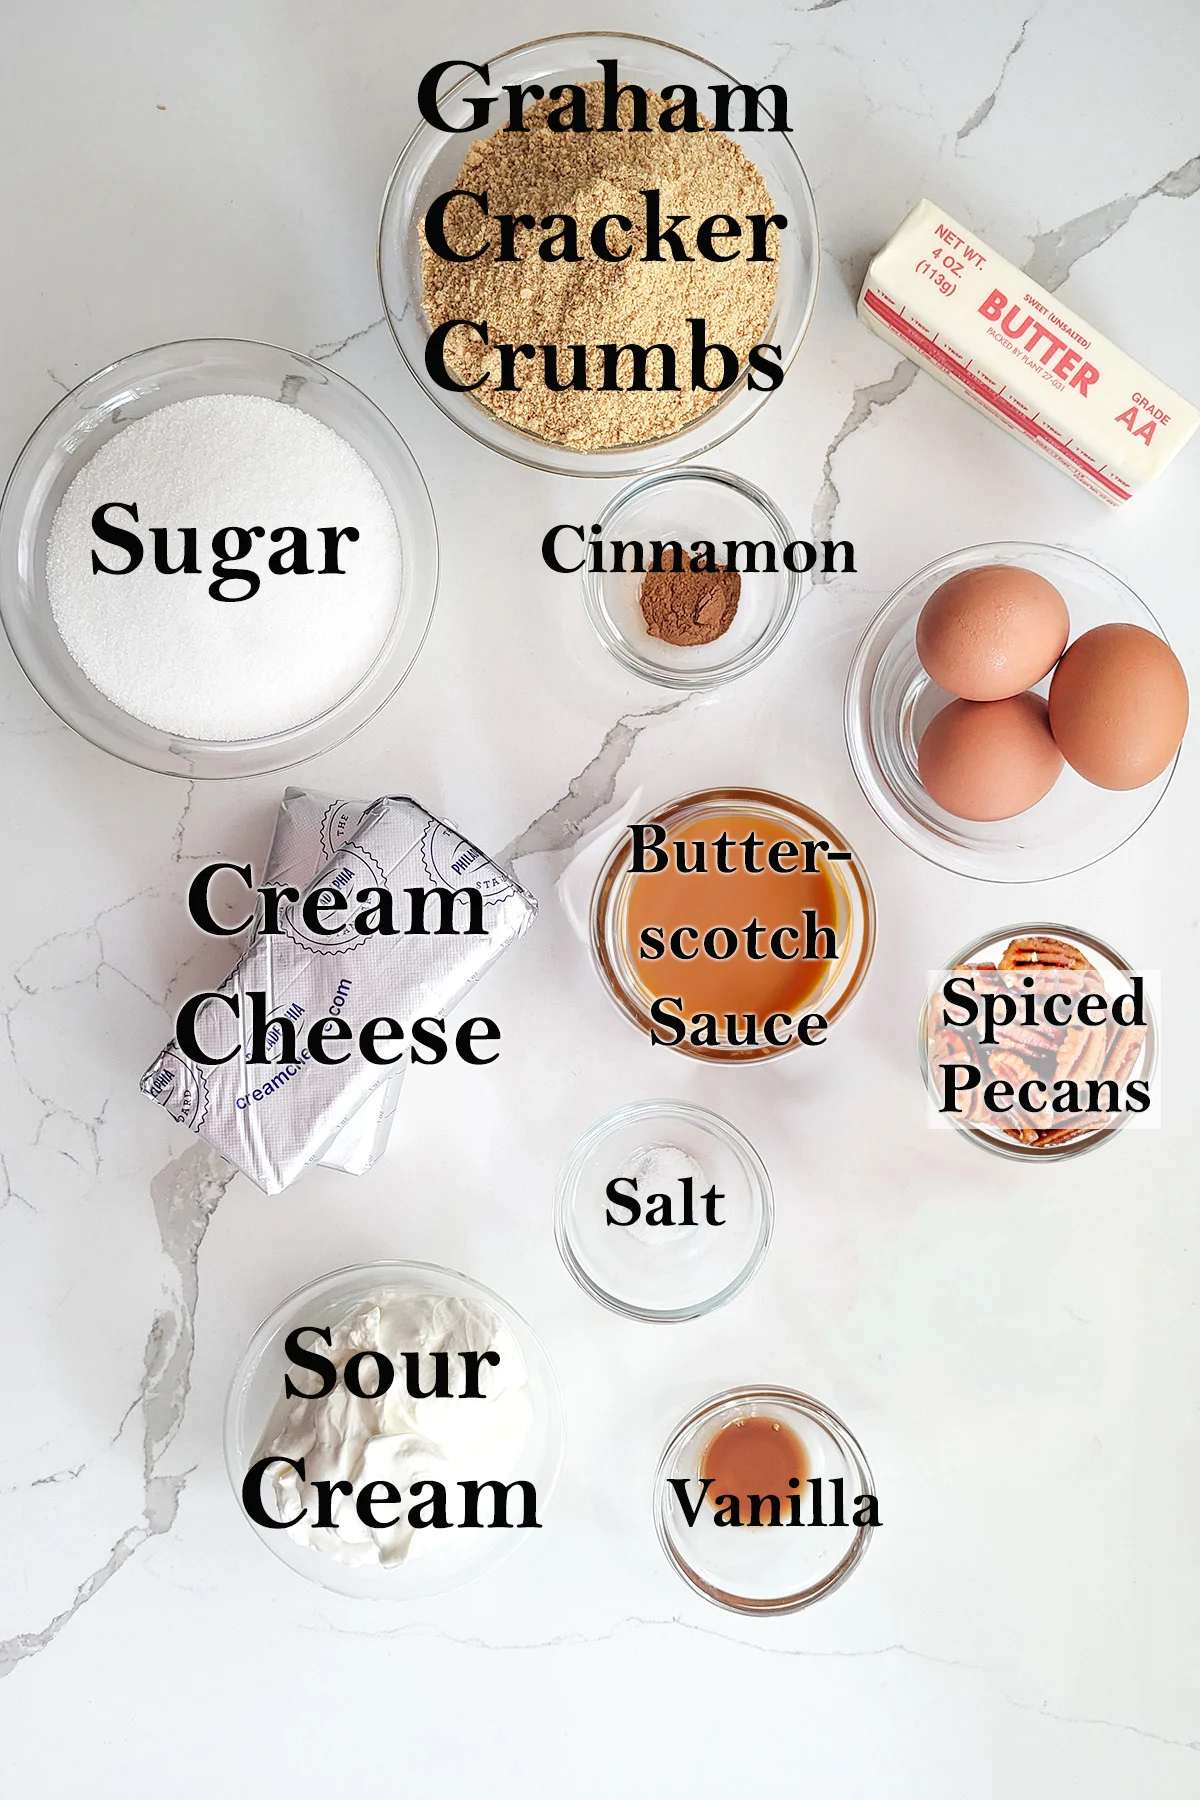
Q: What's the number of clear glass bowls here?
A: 9